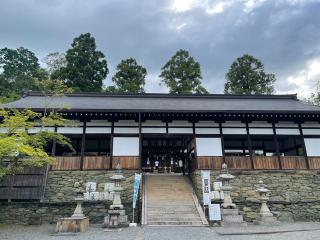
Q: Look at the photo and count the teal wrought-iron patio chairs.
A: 0